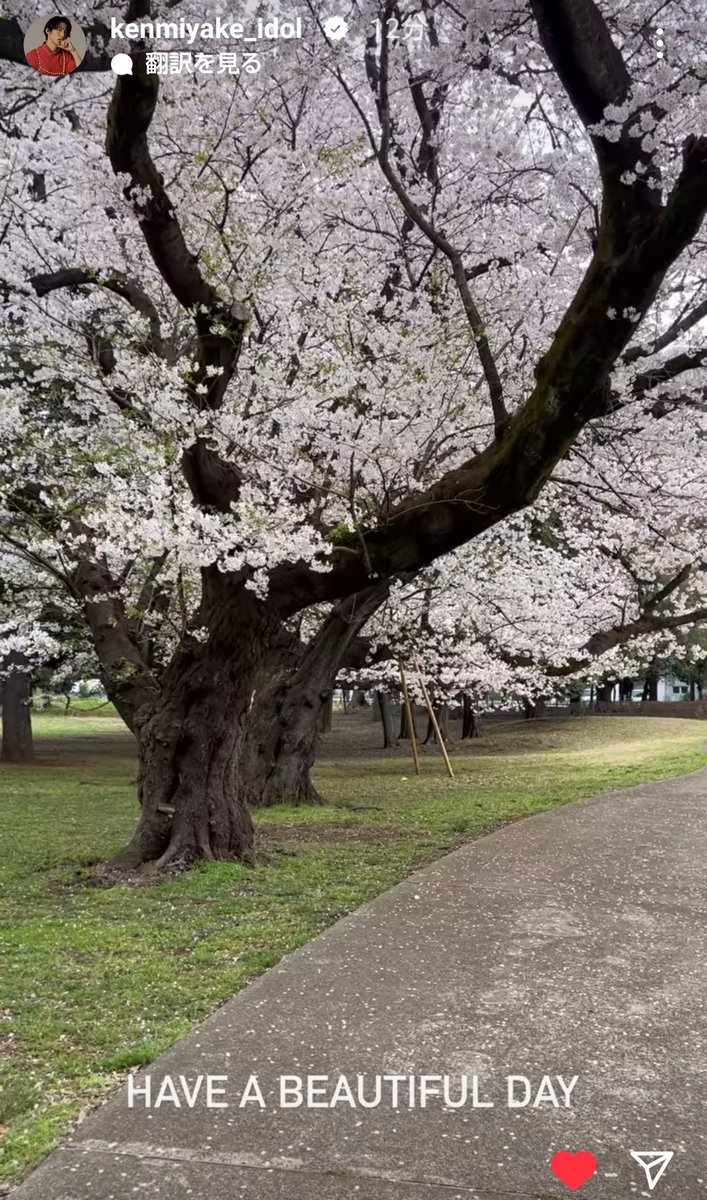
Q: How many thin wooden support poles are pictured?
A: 2